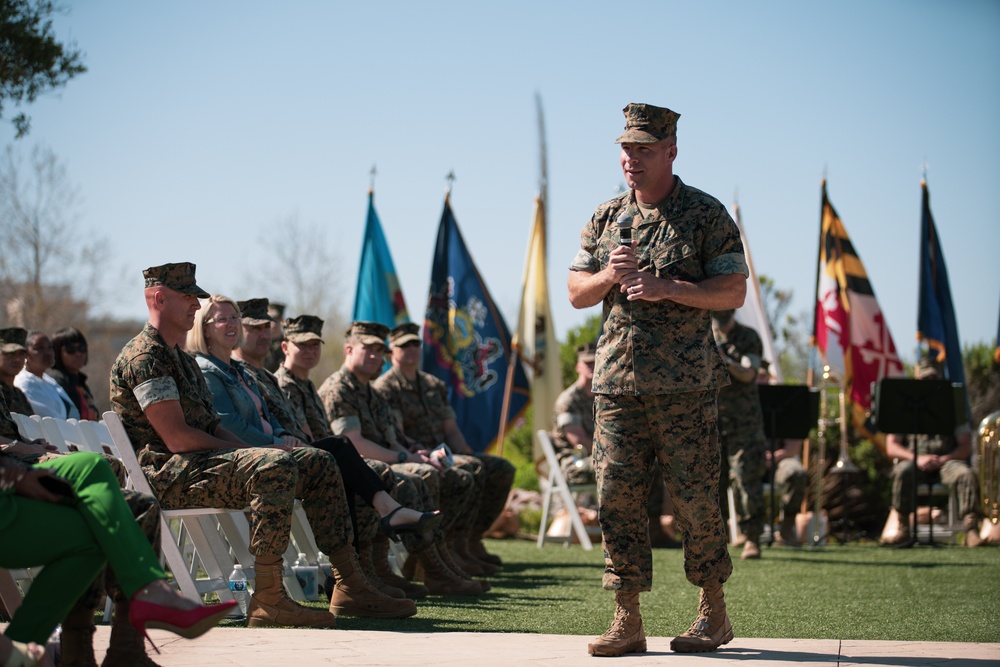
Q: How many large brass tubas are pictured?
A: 1